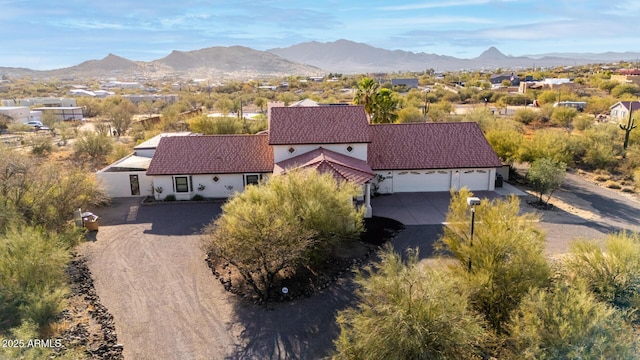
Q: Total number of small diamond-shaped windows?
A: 3